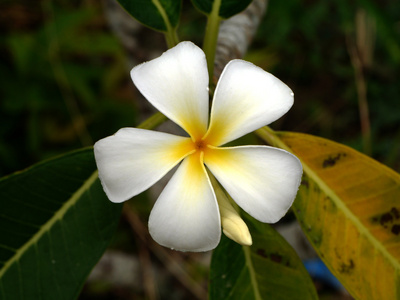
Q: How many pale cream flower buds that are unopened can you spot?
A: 1